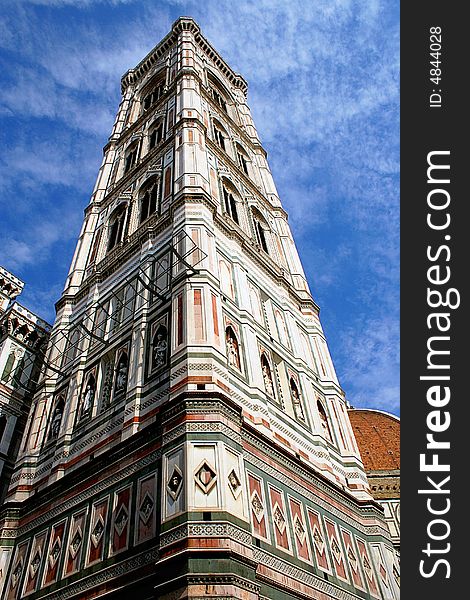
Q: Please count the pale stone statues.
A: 8